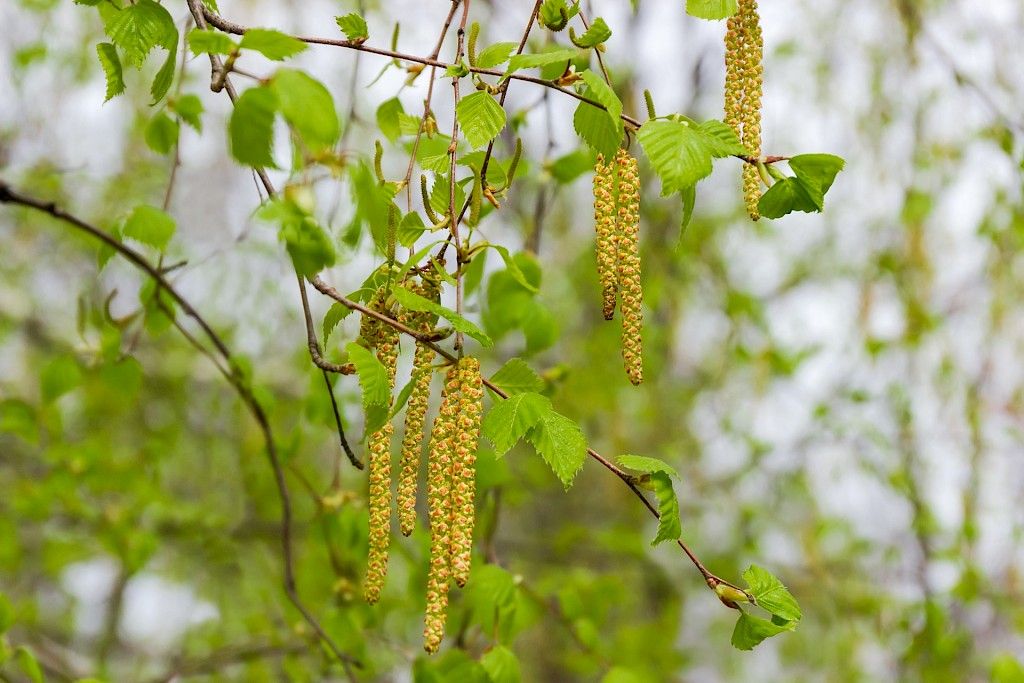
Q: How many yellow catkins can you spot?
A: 8